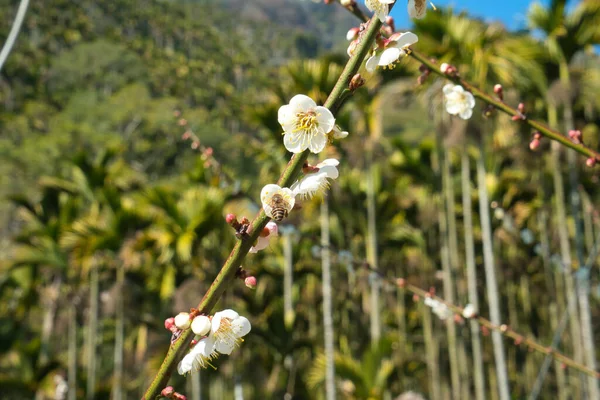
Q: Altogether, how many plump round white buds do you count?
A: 2